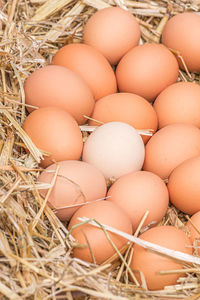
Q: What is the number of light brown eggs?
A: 15